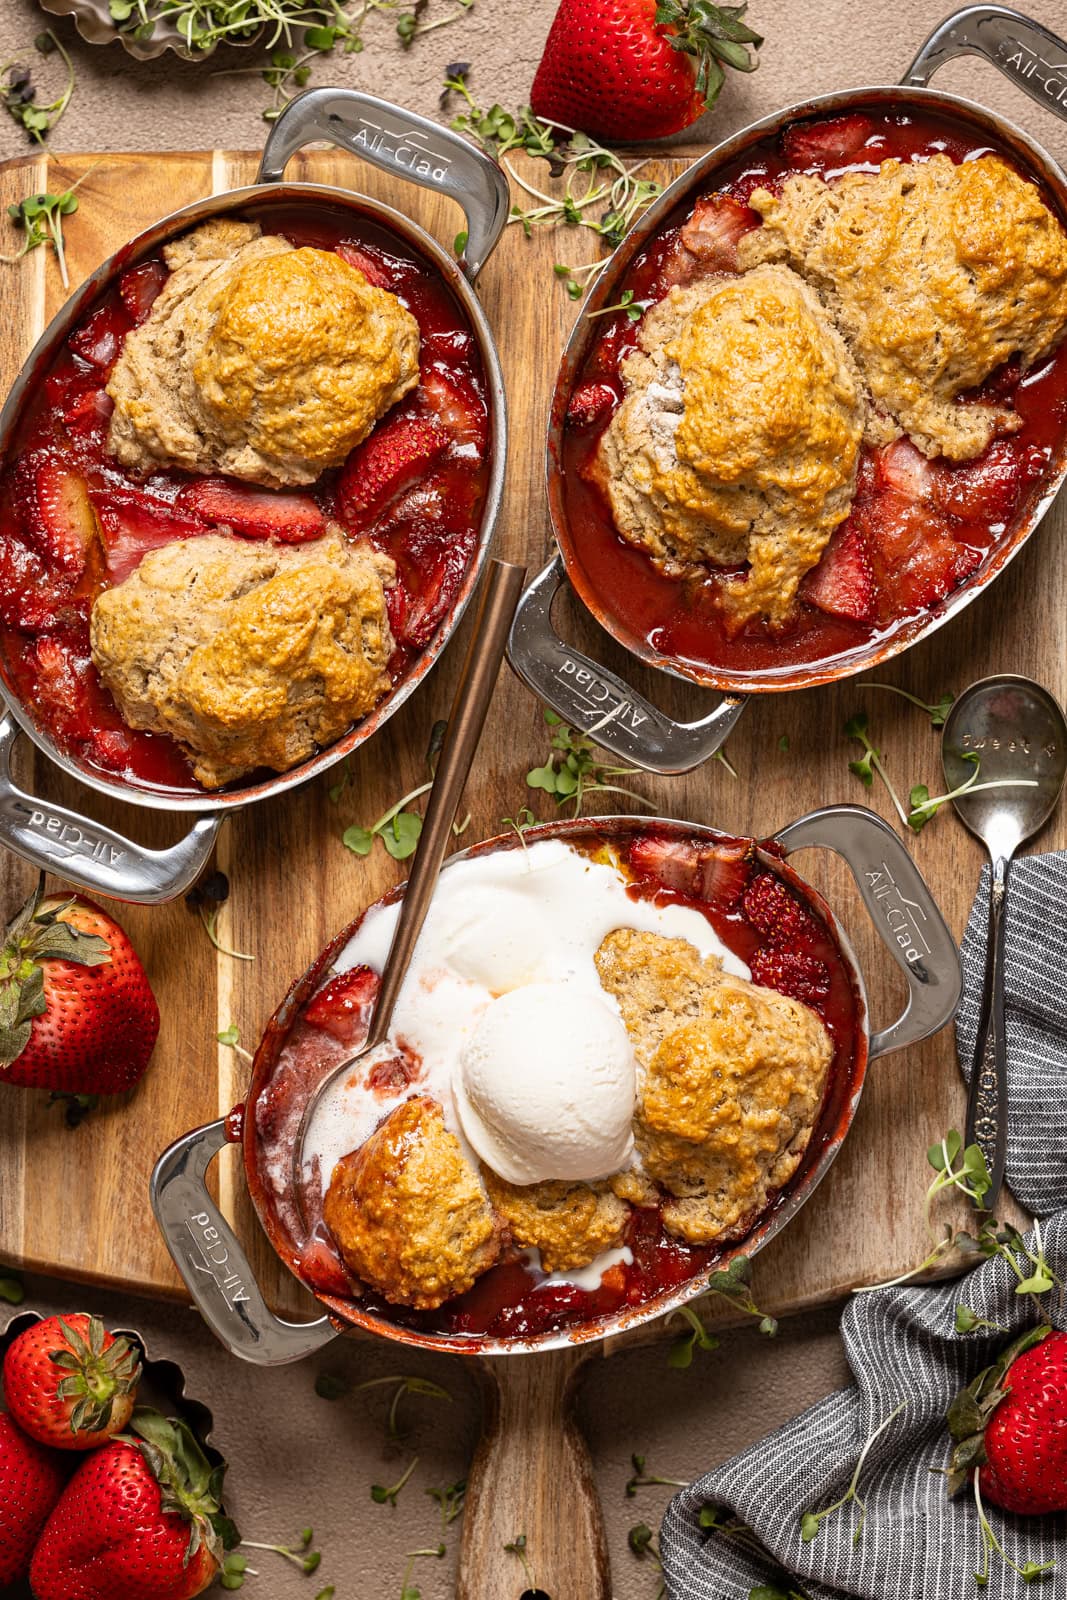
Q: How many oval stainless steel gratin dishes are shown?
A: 3